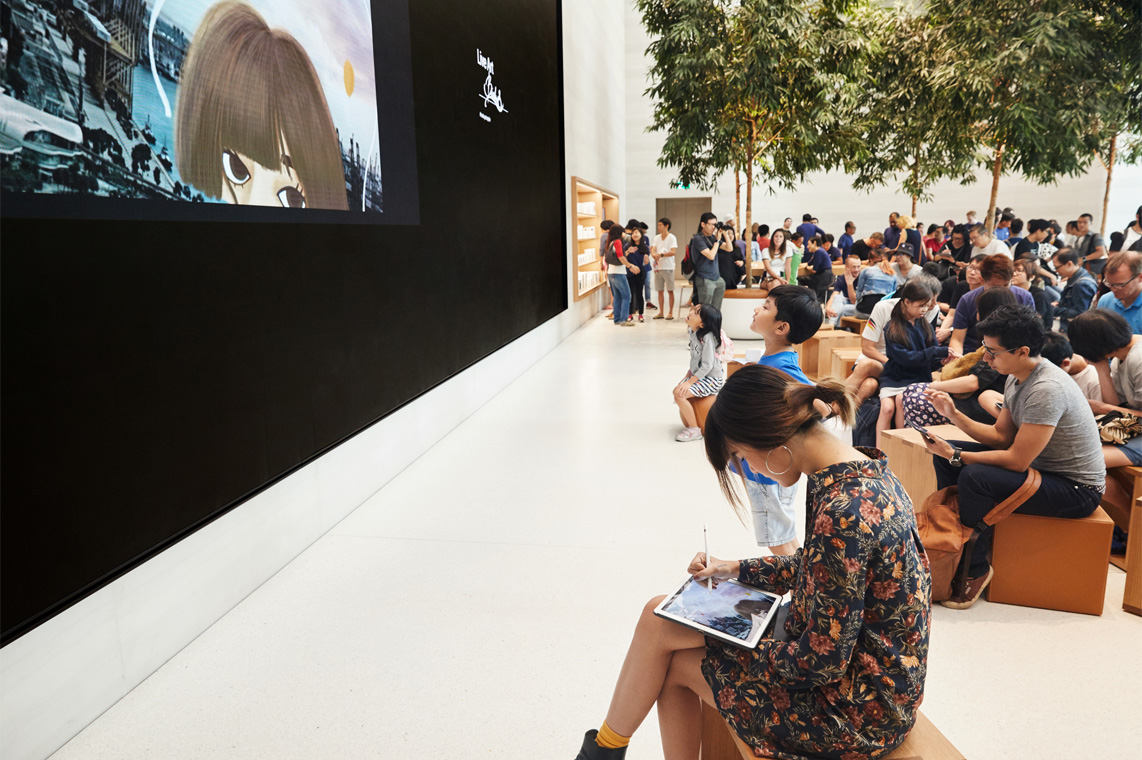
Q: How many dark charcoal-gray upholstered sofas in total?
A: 0